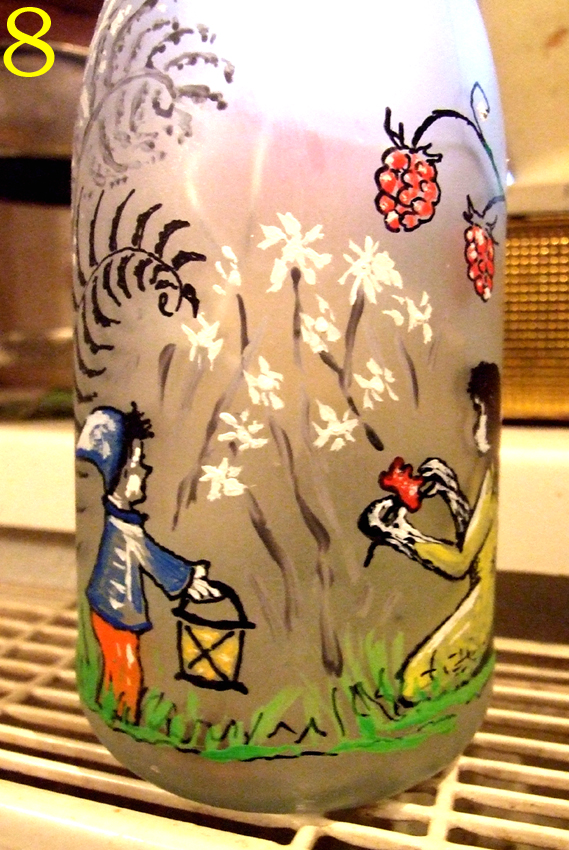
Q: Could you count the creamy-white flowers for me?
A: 11